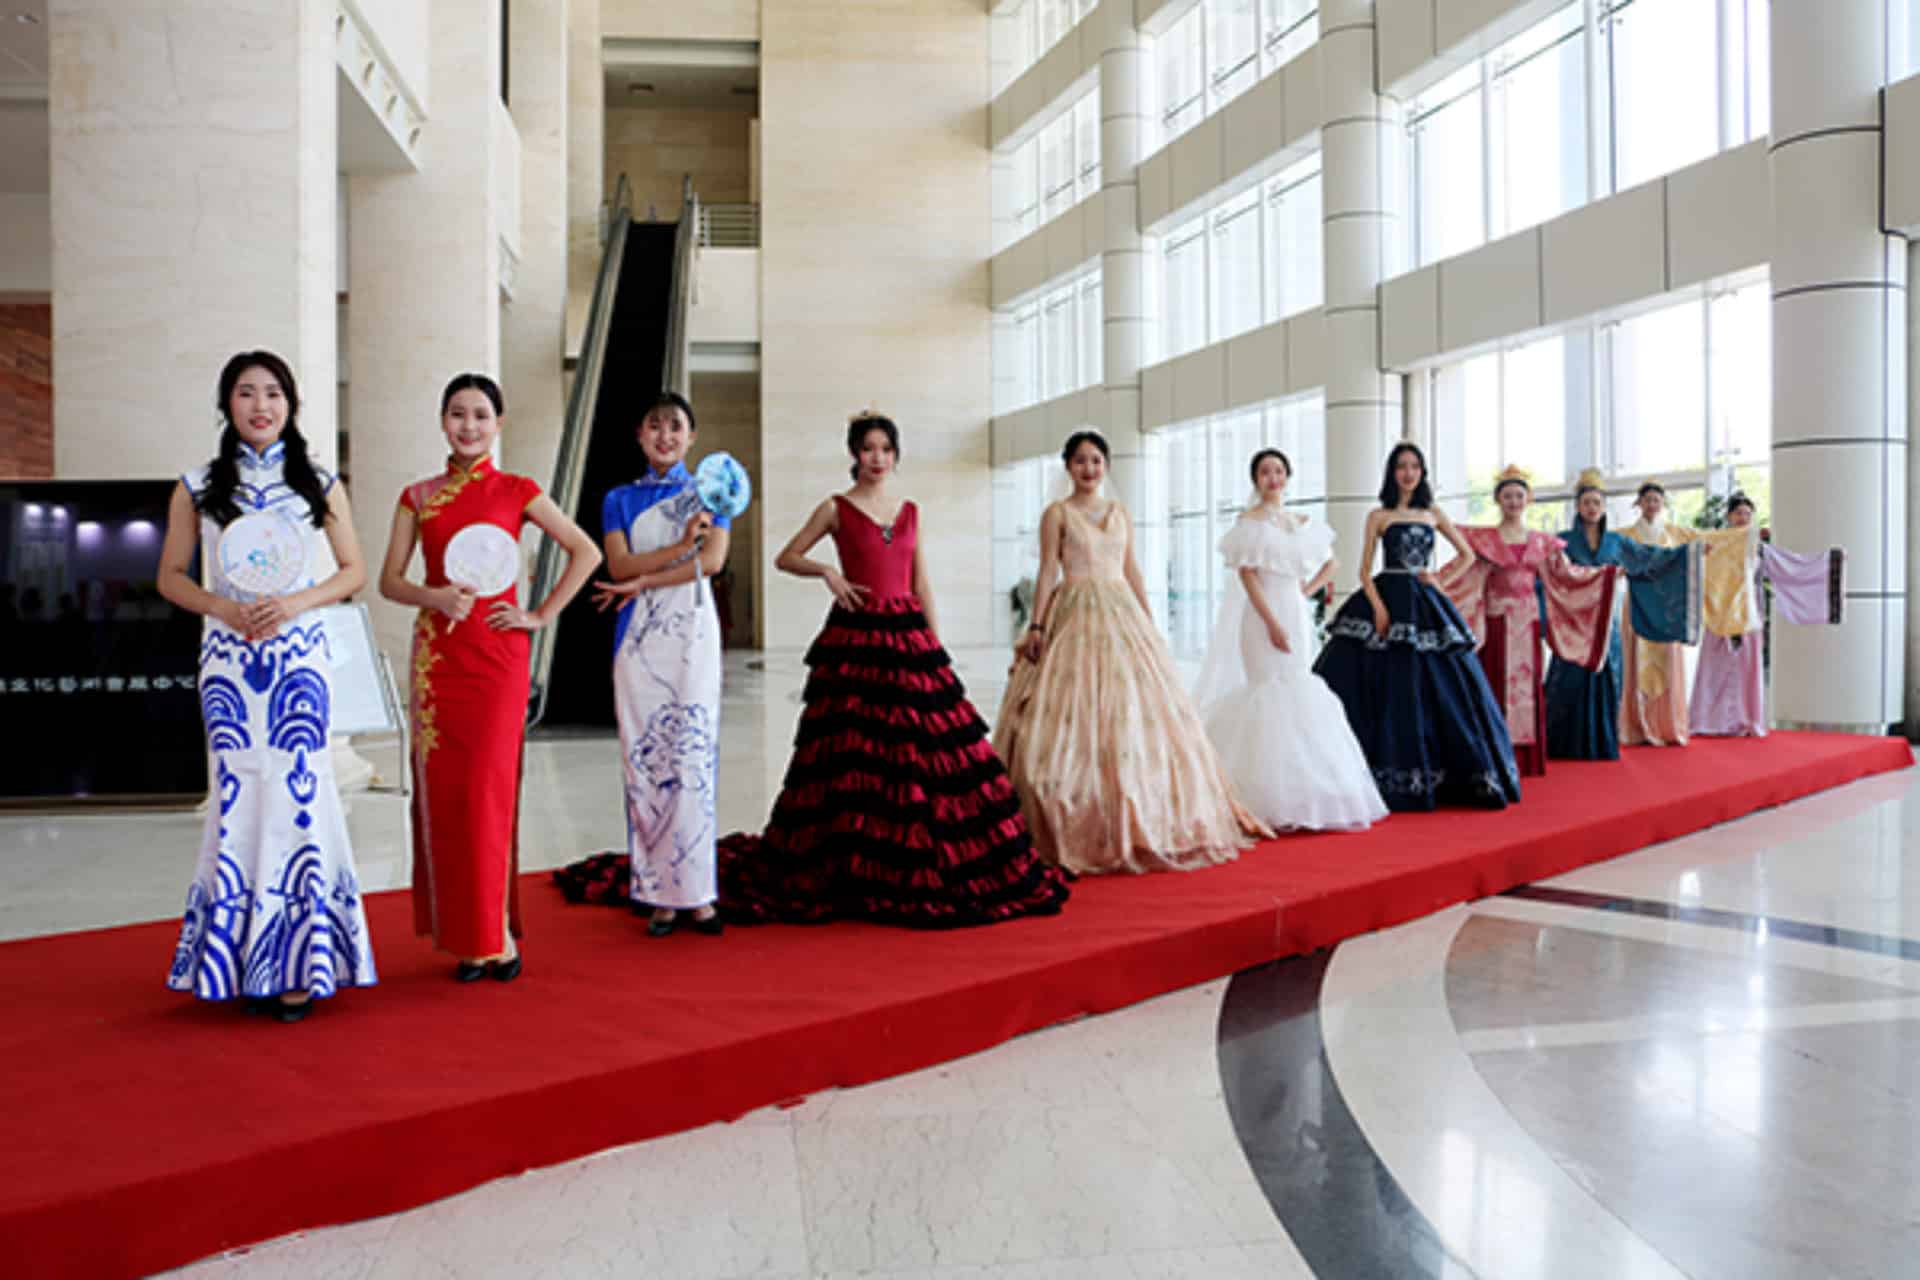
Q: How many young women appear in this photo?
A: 11